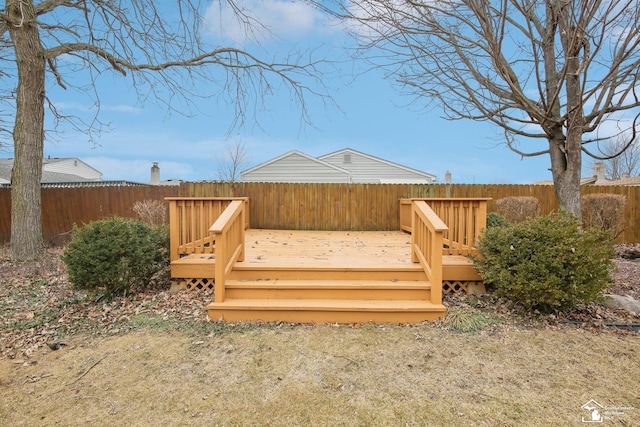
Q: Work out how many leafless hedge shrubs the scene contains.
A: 3